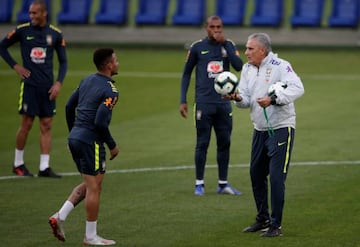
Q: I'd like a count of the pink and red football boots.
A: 2